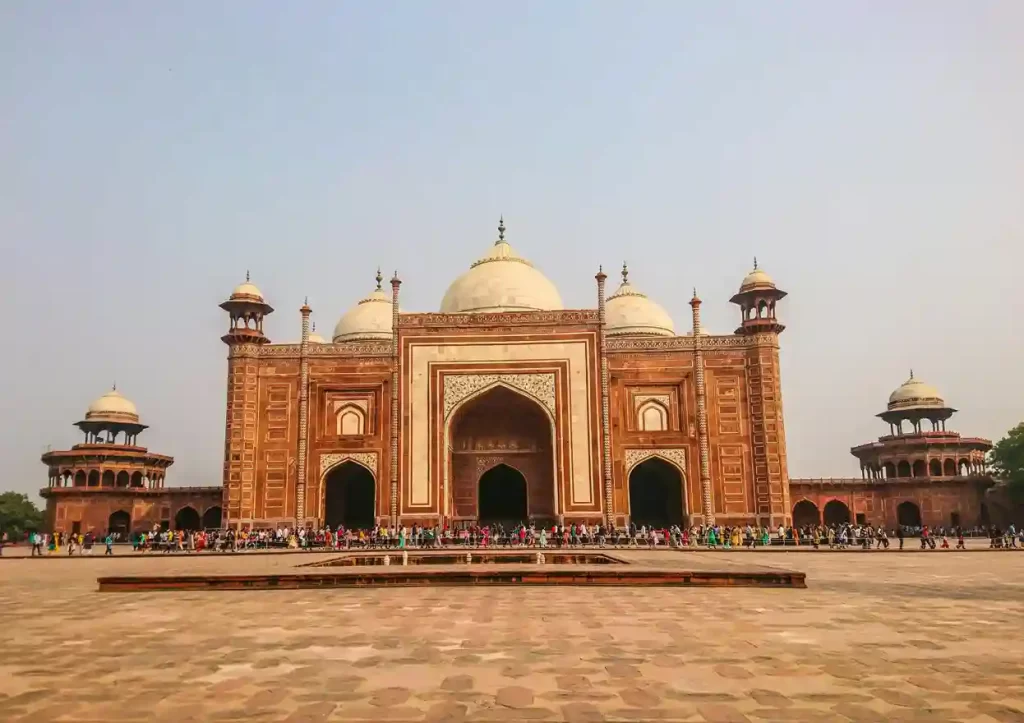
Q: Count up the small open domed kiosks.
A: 4